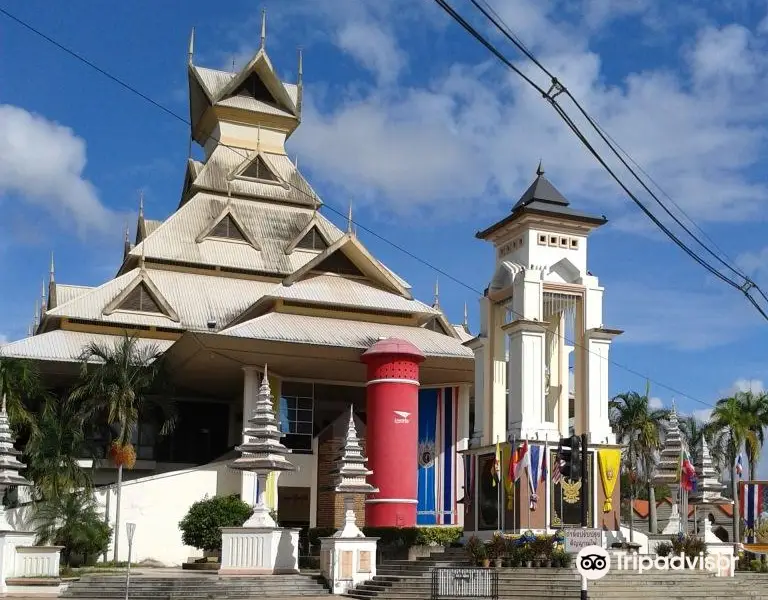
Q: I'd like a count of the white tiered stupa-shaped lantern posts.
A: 5